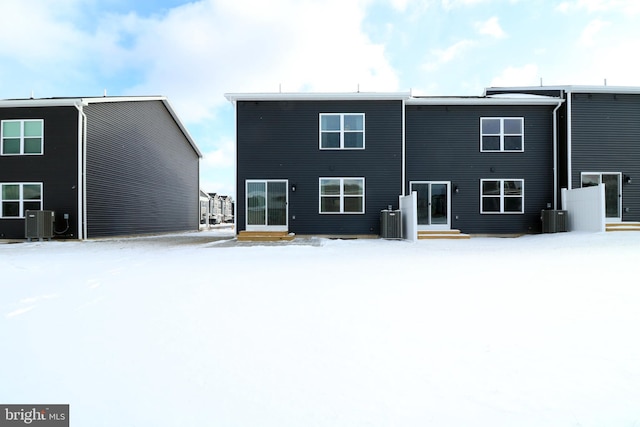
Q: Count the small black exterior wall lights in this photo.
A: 3